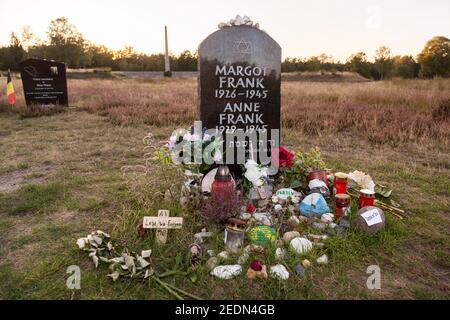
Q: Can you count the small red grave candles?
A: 3